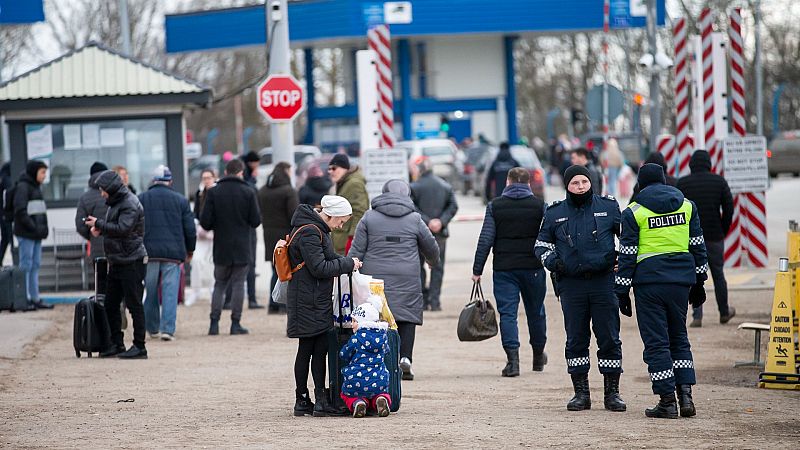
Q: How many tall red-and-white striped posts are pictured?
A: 4